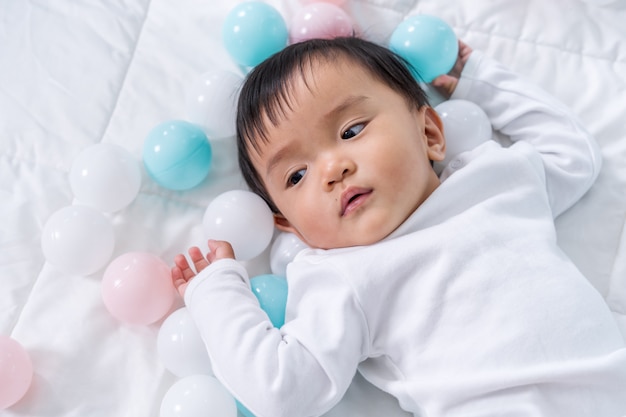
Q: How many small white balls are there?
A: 8